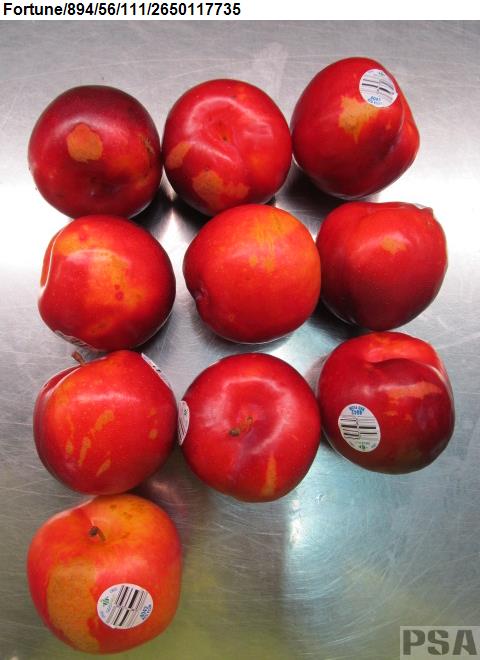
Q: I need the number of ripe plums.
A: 10